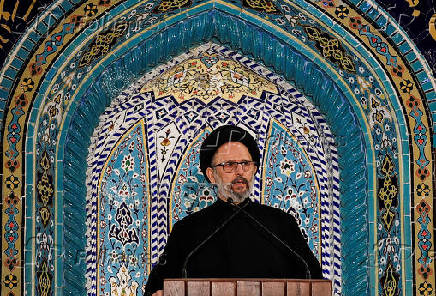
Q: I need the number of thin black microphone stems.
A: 2